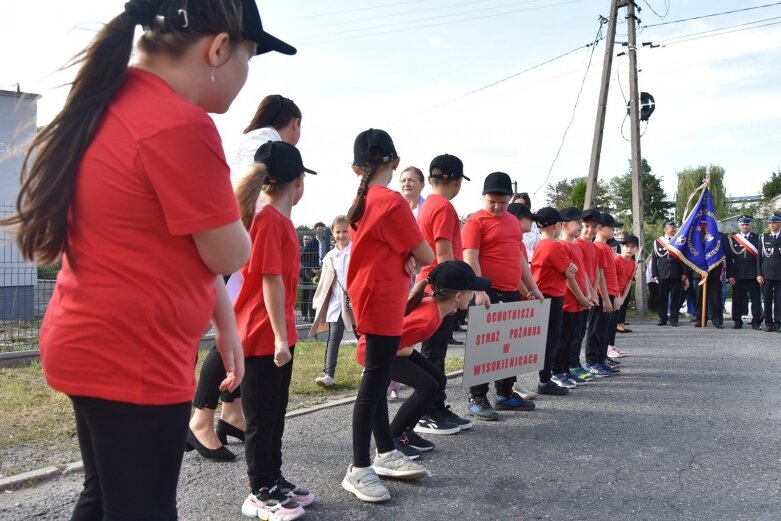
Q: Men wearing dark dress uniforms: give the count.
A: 4